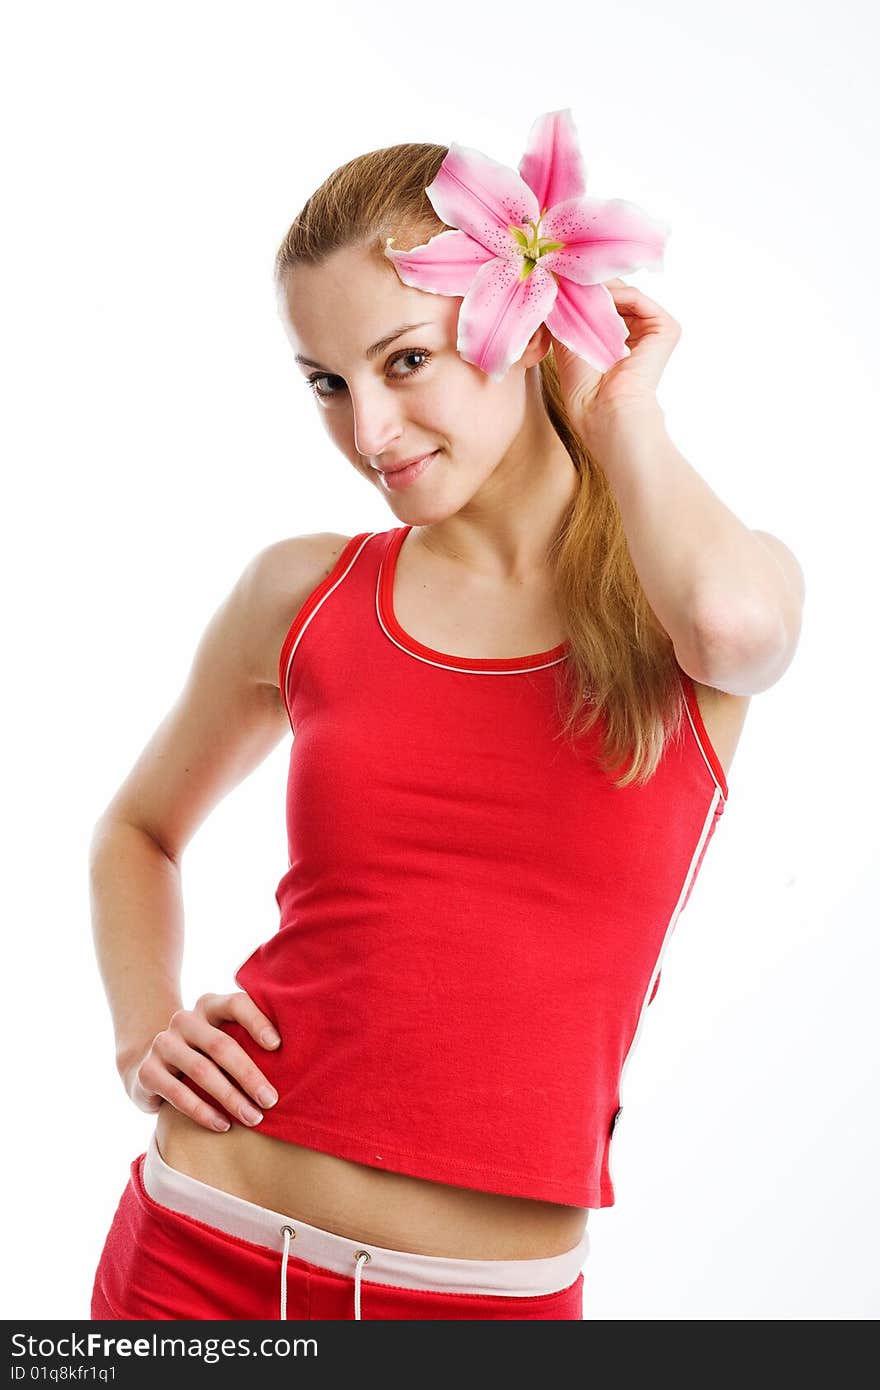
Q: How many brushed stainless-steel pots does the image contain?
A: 0